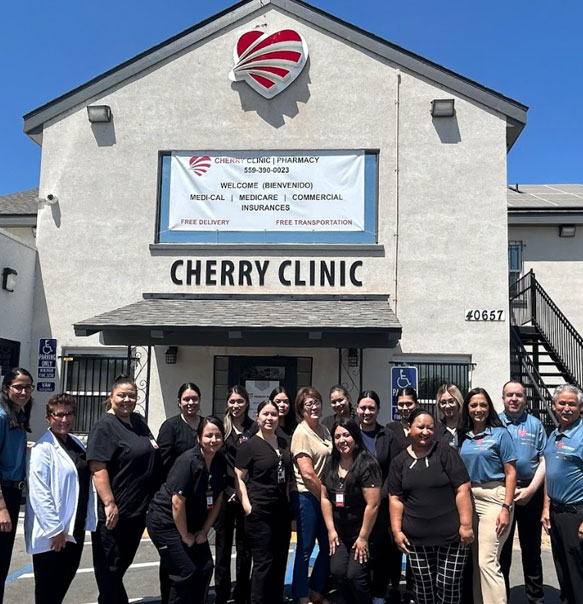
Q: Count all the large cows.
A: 0